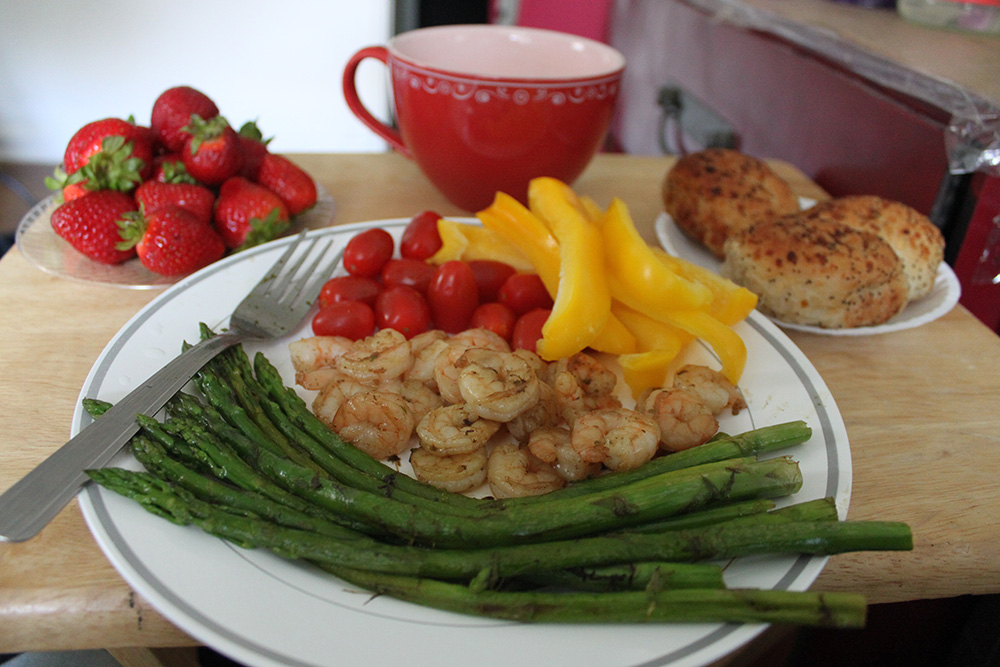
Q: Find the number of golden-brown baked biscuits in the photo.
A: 3